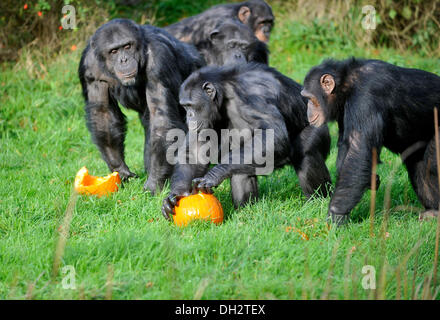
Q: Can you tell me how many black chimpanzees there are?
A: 5